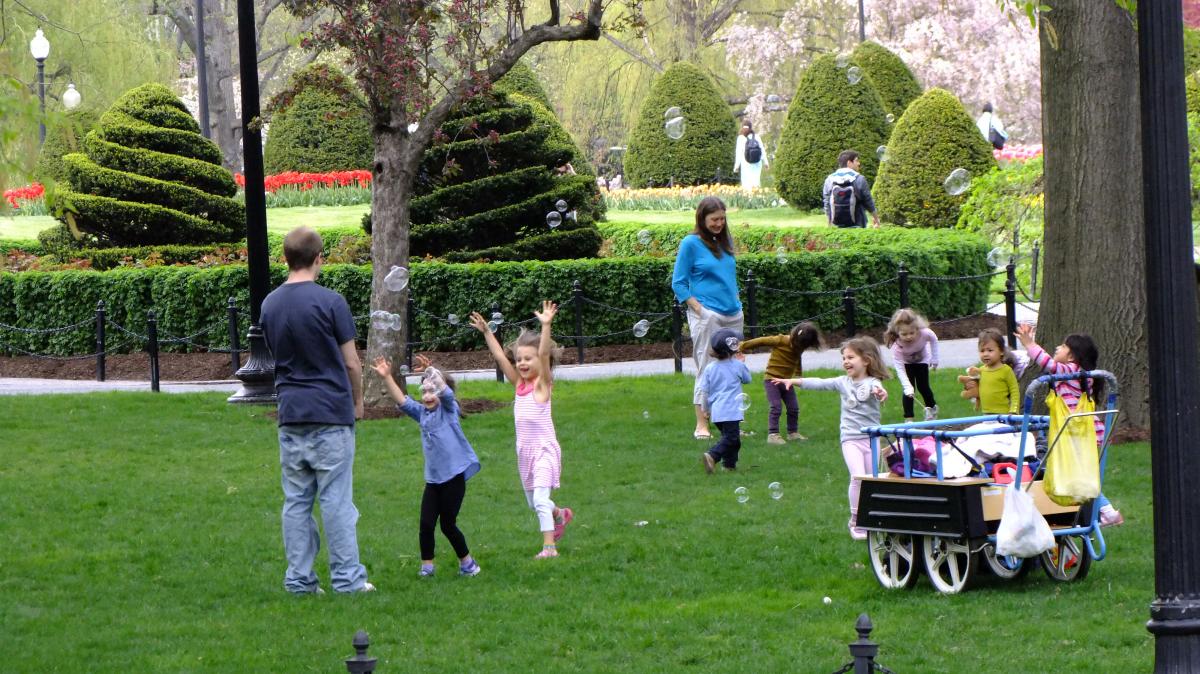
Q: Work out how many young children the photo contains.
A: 8